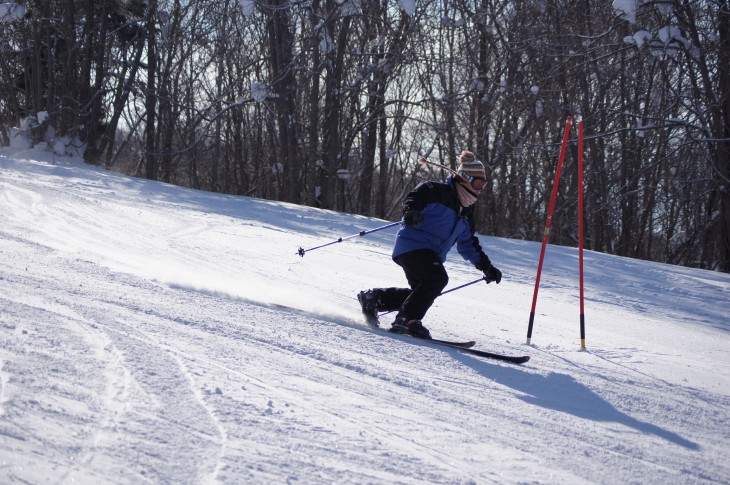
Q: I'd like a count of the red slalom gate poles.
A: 2